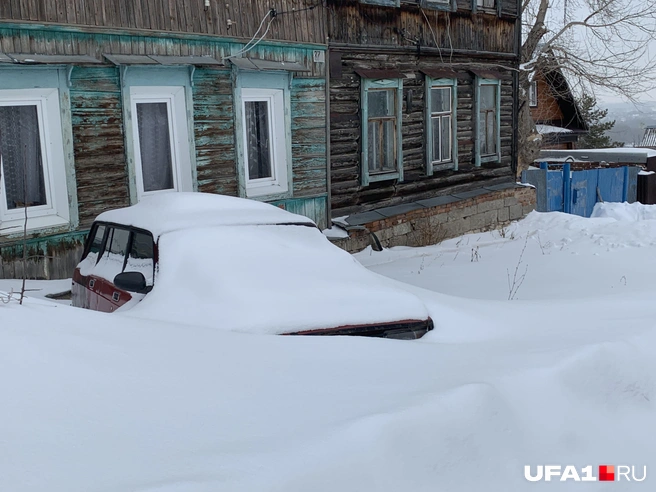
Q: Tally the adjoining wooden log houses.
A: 2